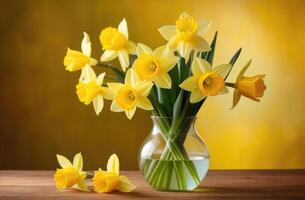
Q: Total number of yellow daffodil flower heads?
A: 10